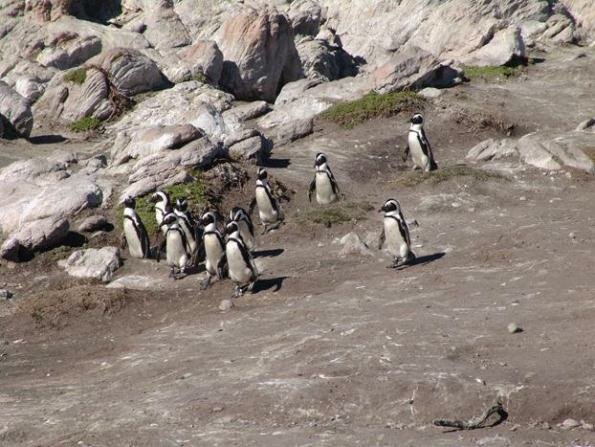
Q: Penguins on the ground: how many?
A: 11